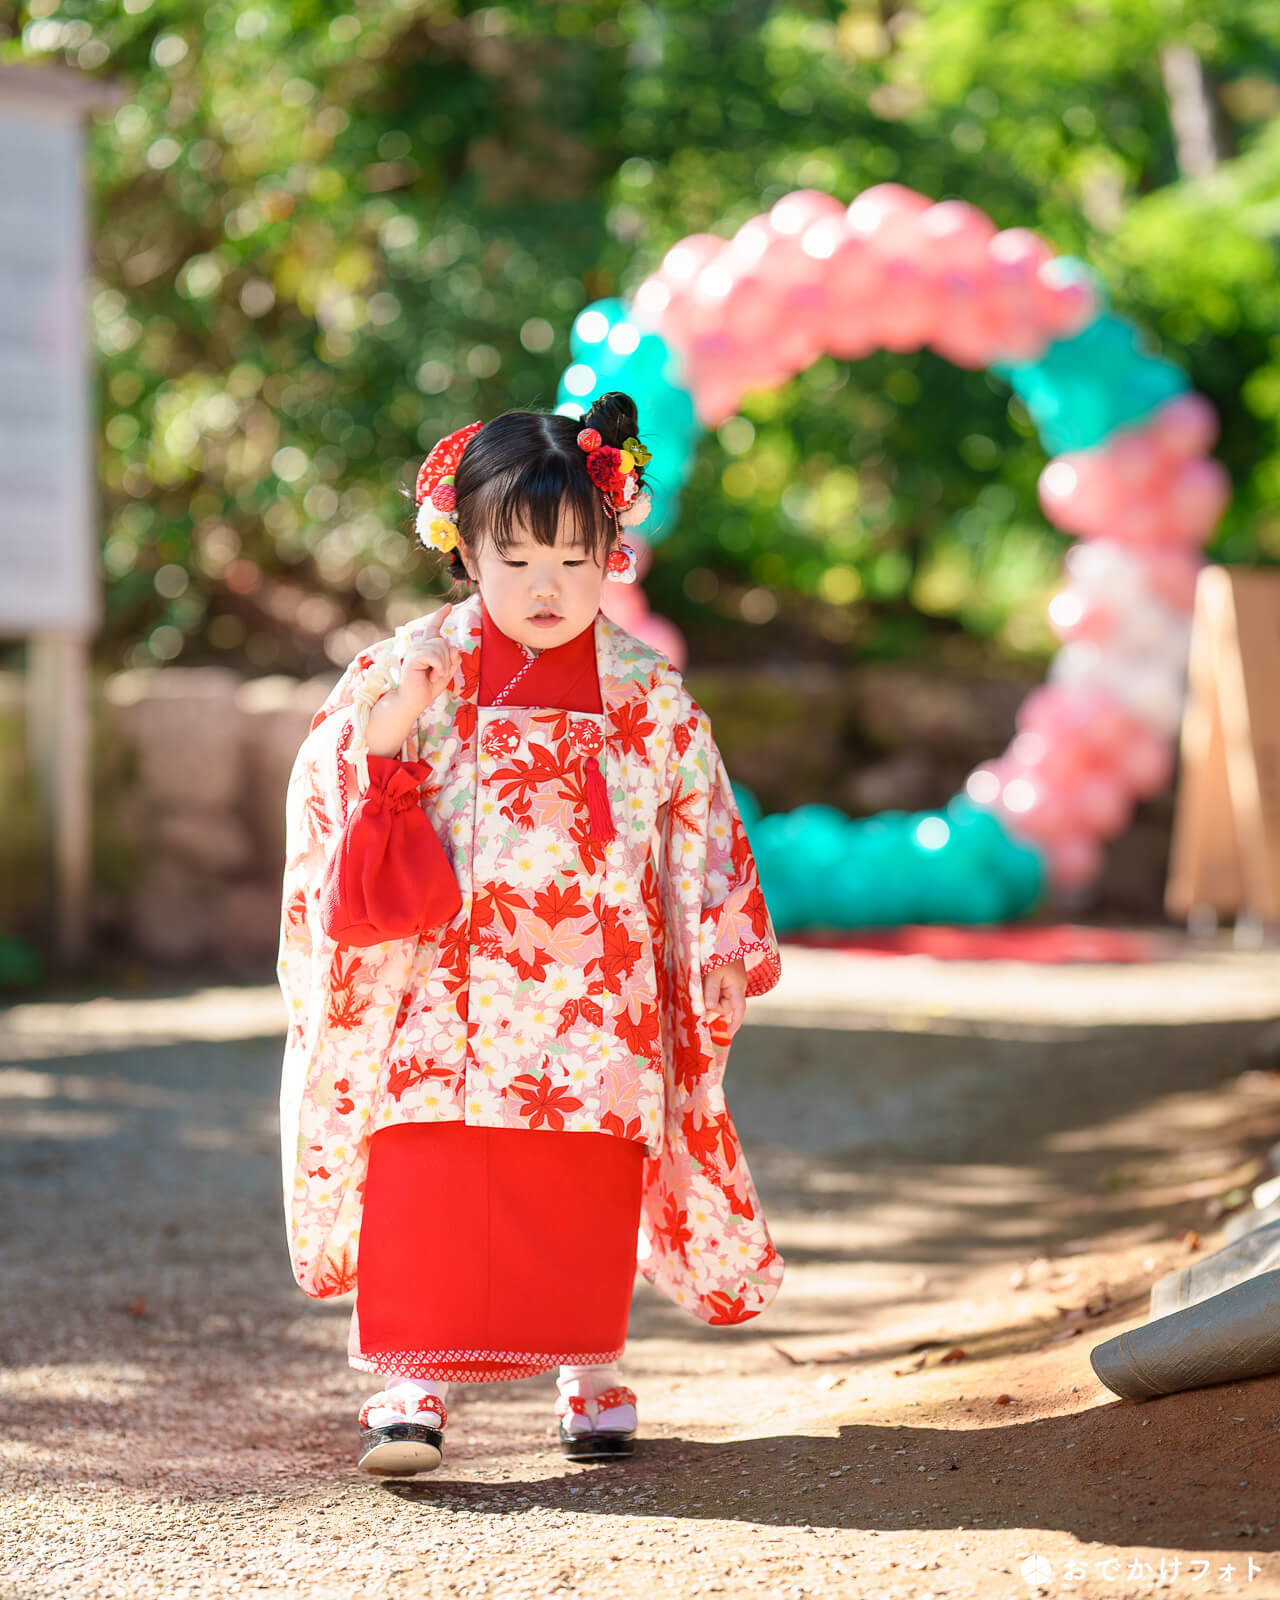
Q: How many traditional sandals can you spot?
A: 2